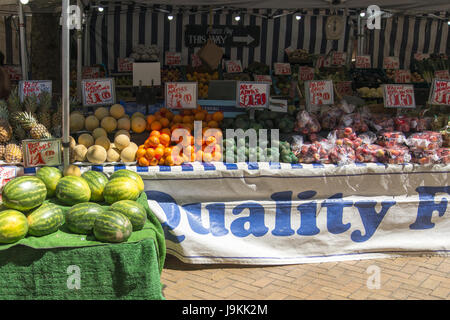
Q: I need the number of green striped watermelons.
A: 11